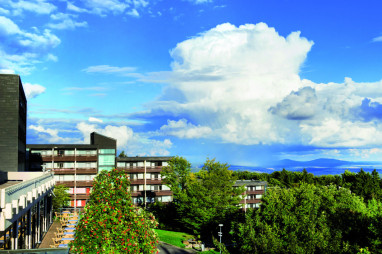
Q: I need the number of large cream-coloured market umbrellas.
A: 0